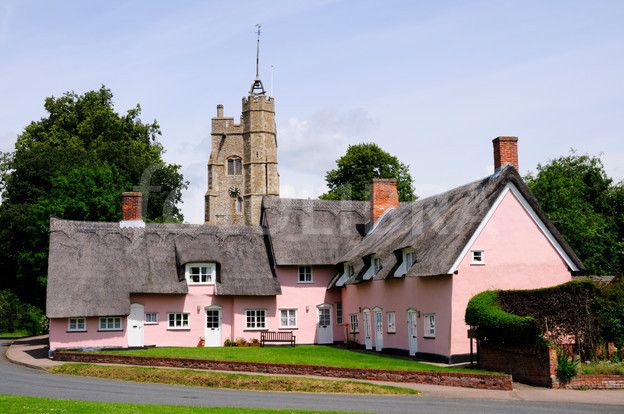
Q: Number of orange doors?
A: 0